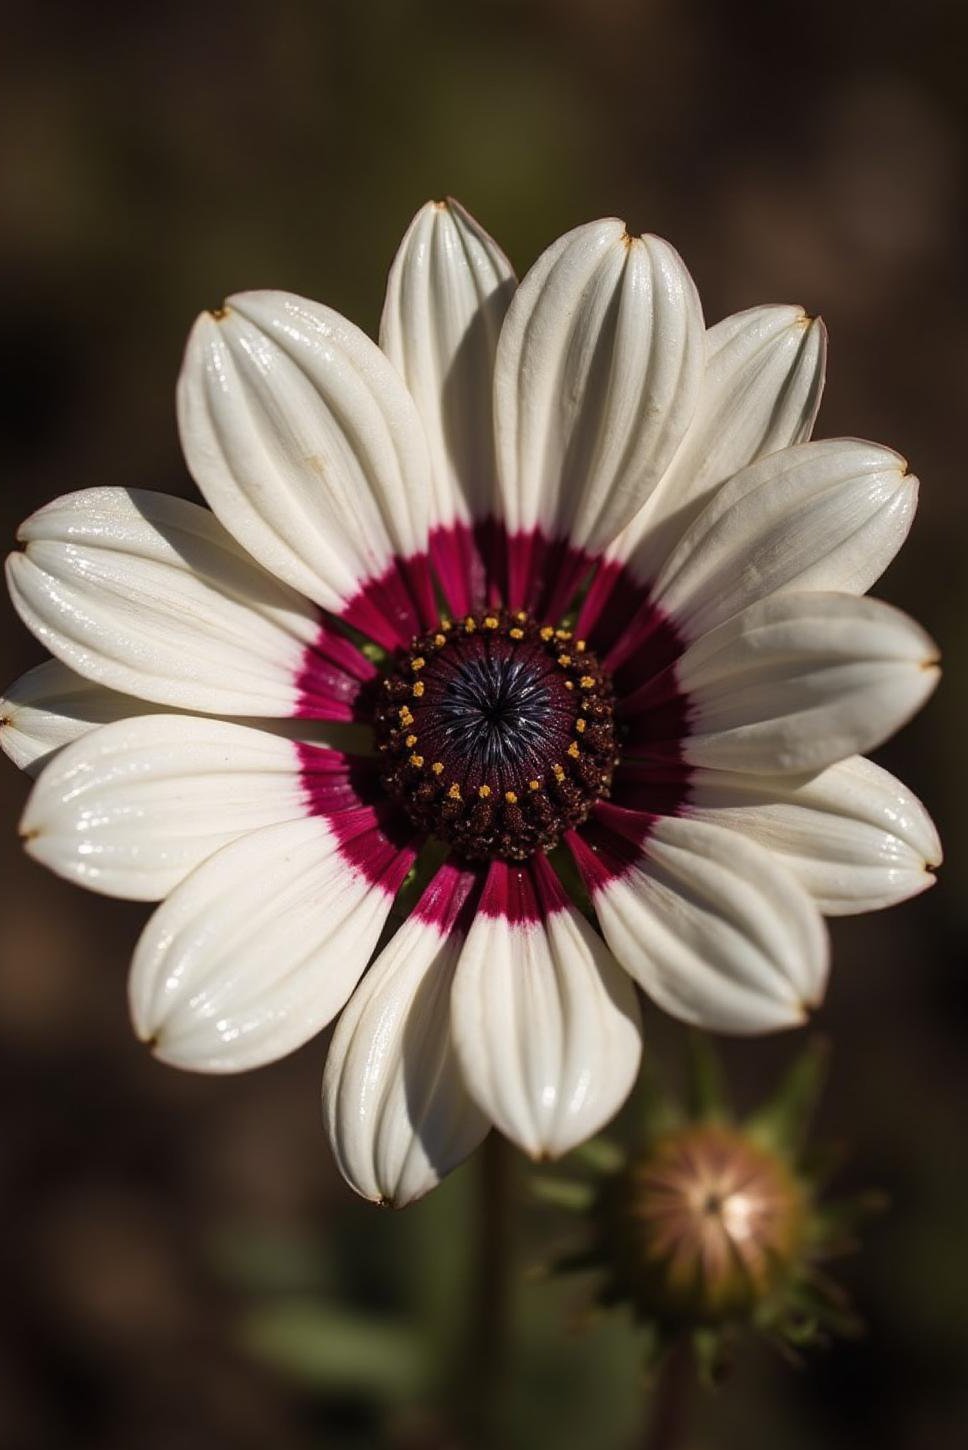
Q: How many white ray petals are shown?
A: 14